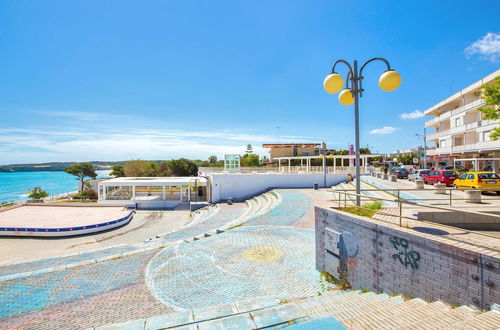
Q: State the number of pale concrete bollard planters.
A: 7